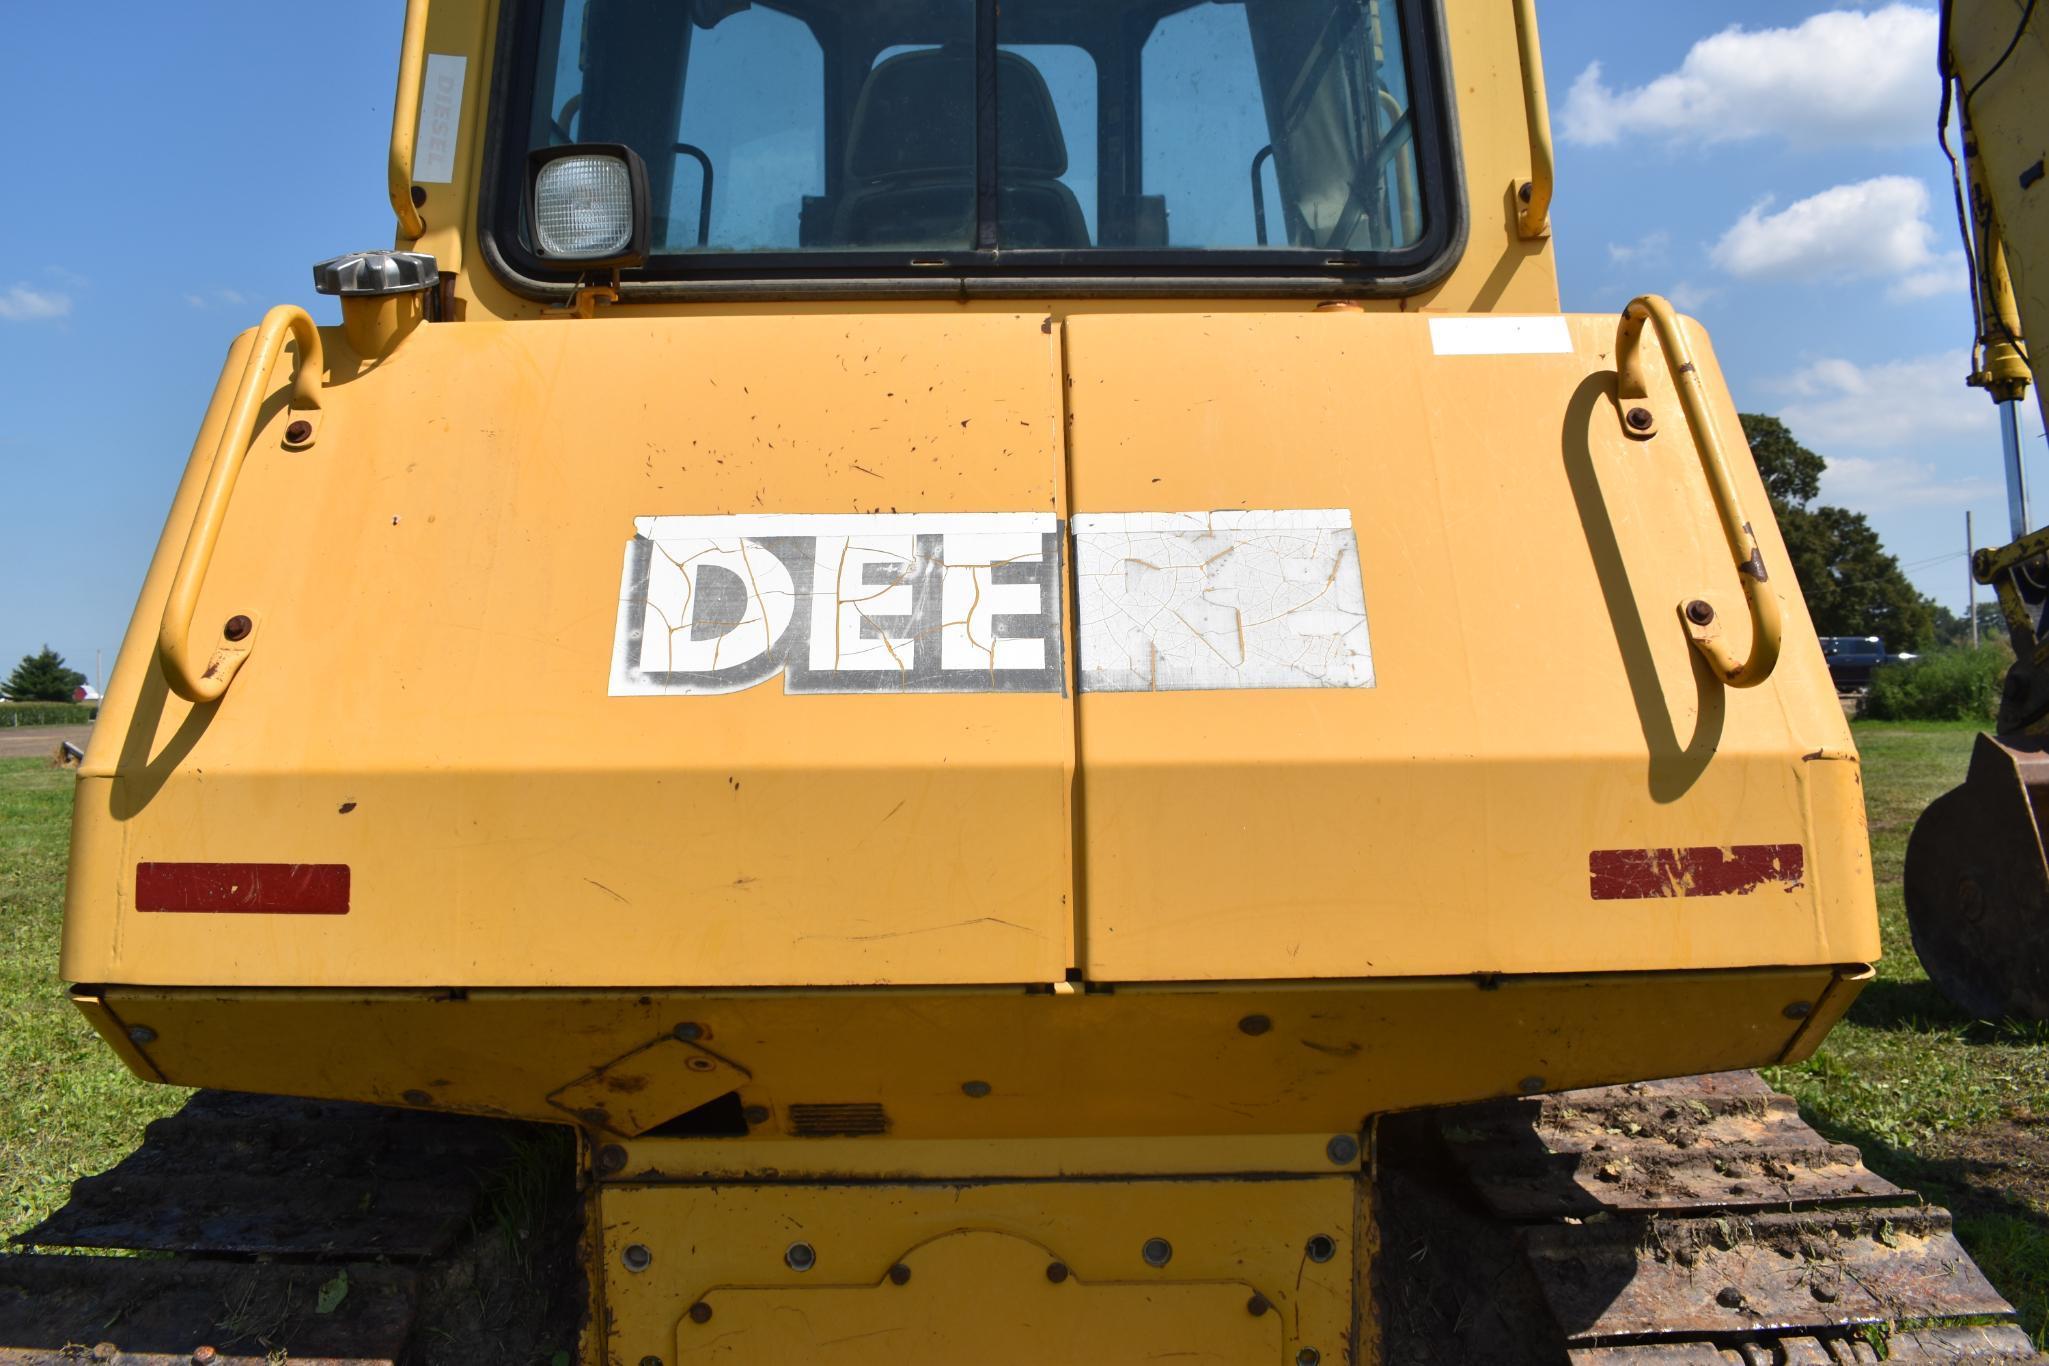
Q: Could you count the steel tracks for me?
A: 2